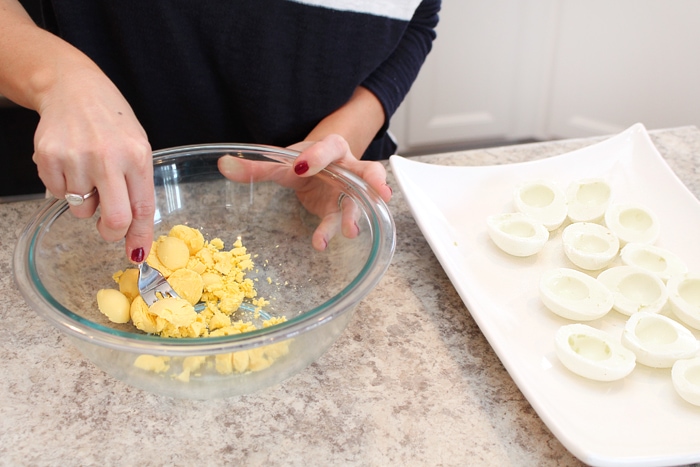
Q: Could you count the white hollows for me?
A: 12